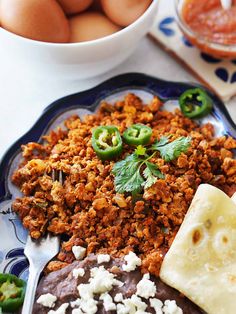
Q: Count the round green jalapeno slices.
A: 4